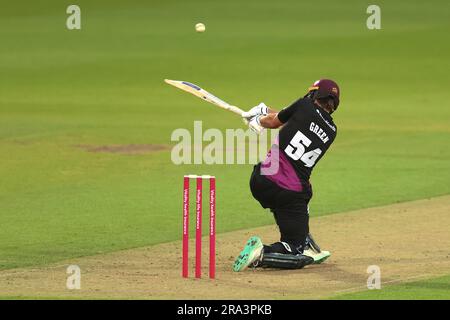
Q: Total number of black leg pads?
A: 2